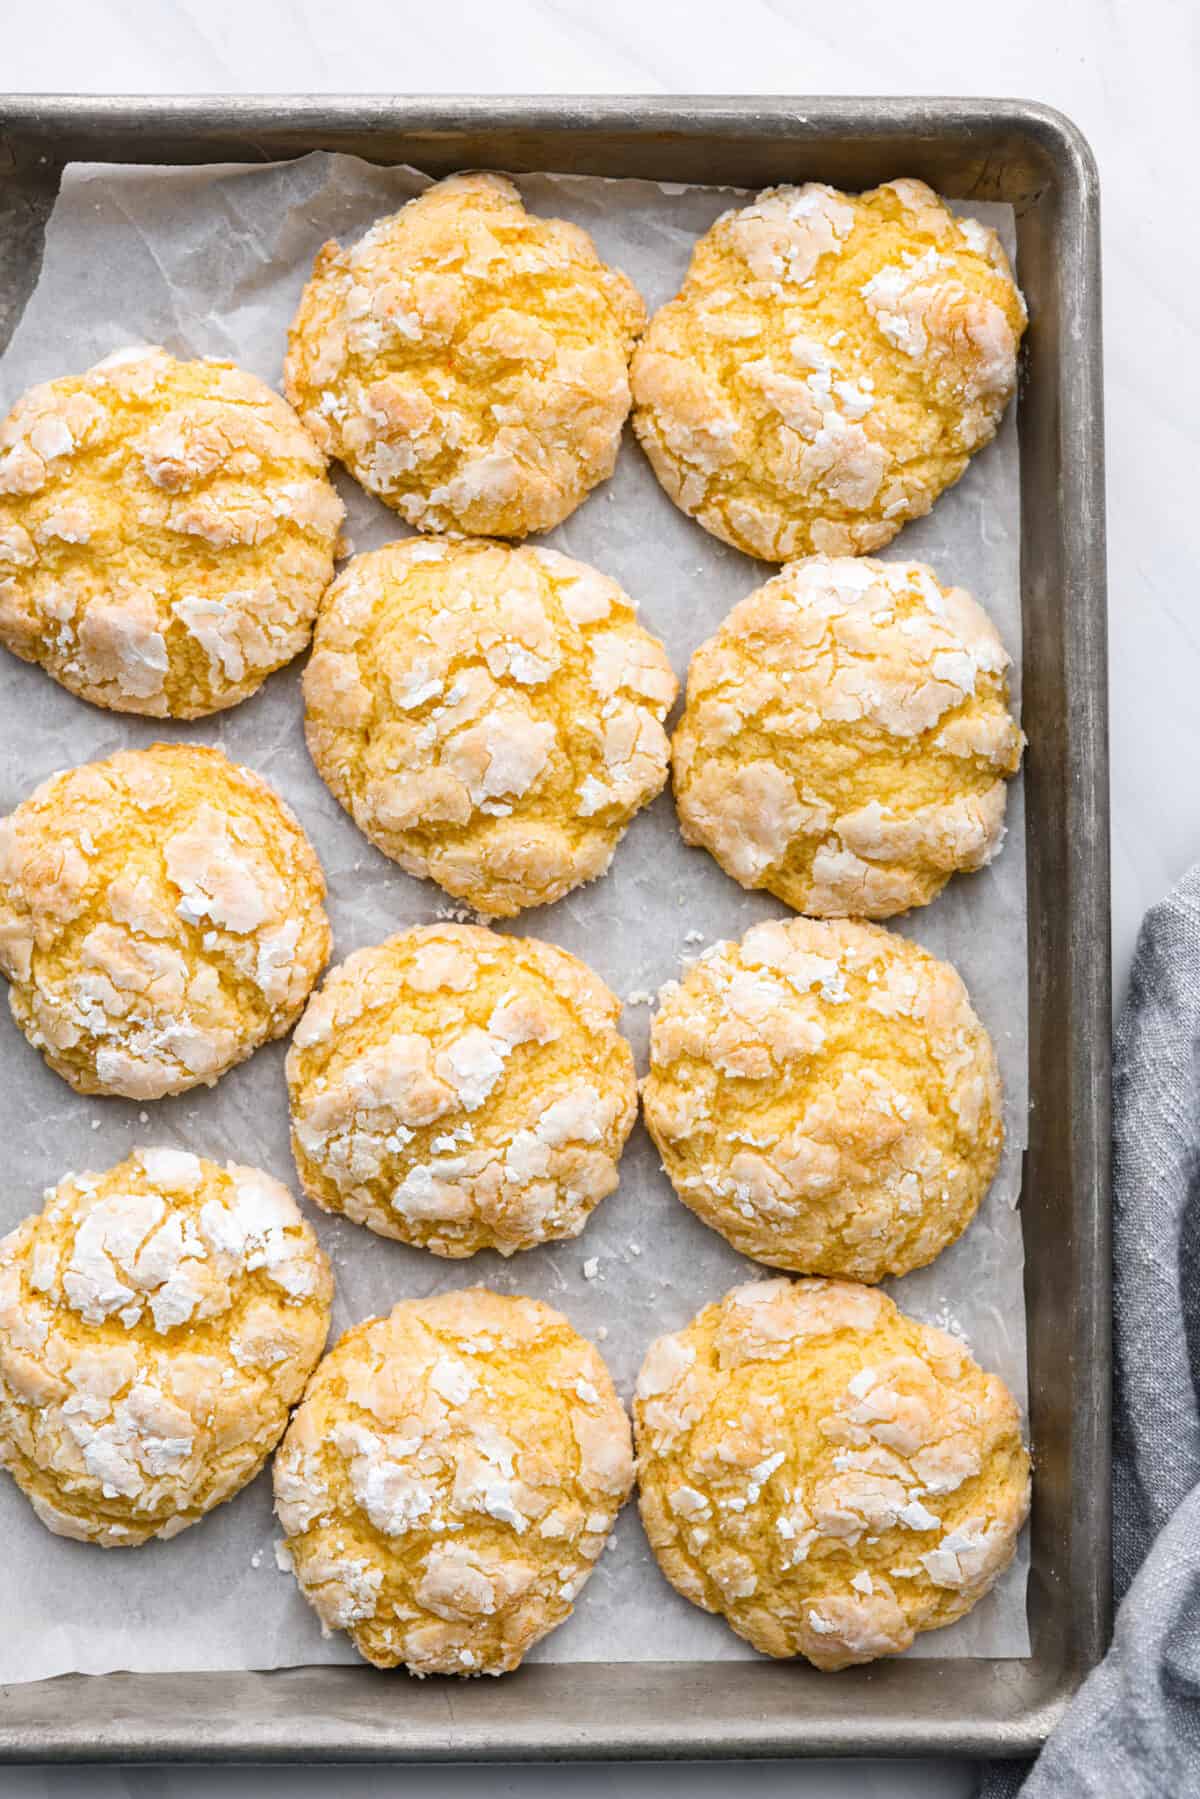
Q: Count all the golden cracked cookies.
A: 11